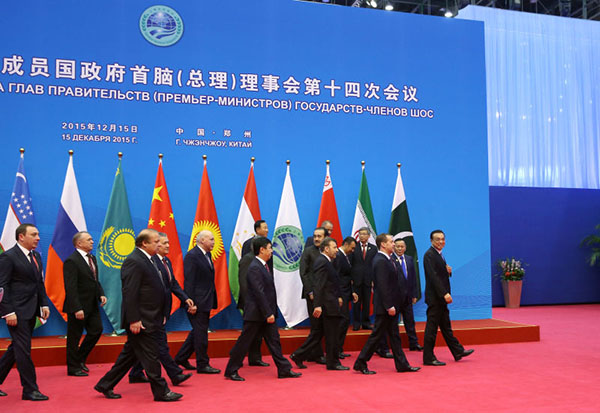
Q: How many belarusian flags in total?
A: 1